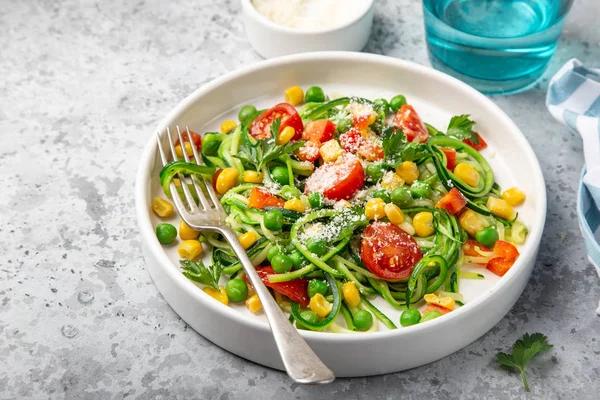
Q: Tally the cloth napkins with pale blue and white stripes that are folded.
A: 1